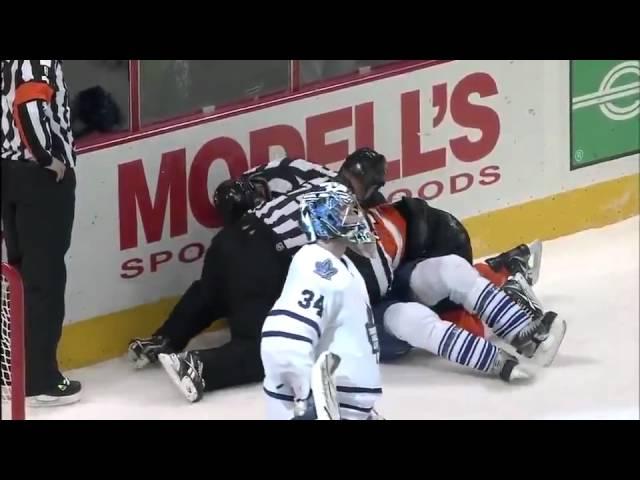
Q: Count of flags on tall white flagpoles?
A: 0